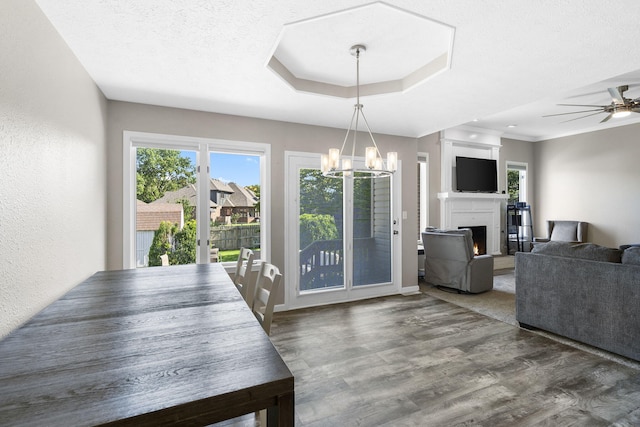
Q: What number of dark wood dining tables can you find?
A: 1